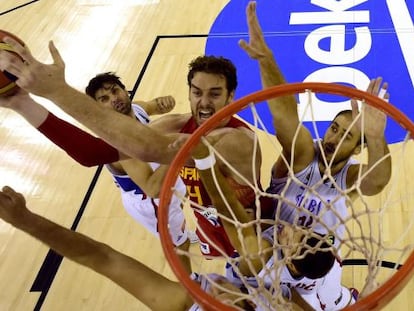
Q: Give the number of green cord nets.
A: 0